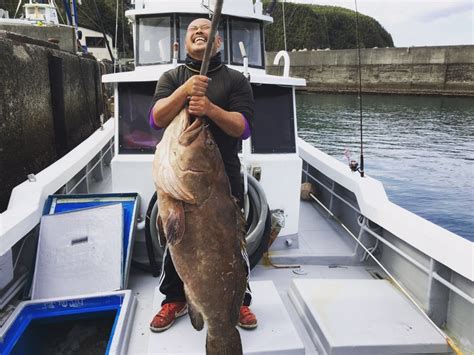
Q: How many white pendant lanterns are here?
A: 0